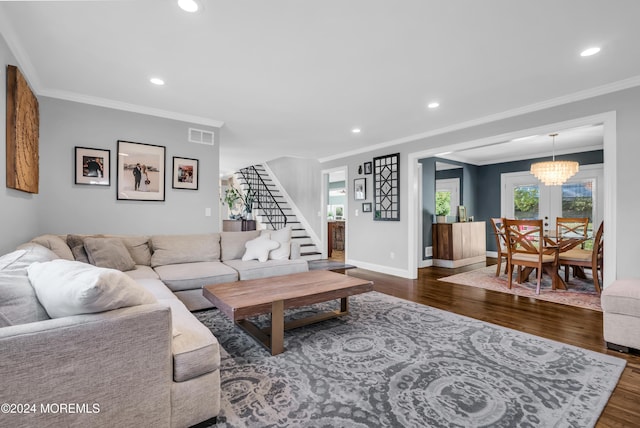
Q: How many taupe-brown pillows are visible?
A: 2